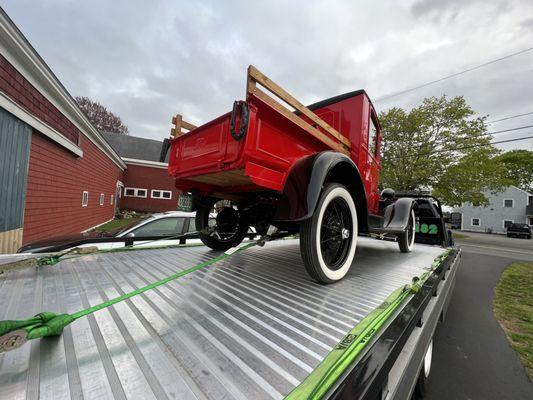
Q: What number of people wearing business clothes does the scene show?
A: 0